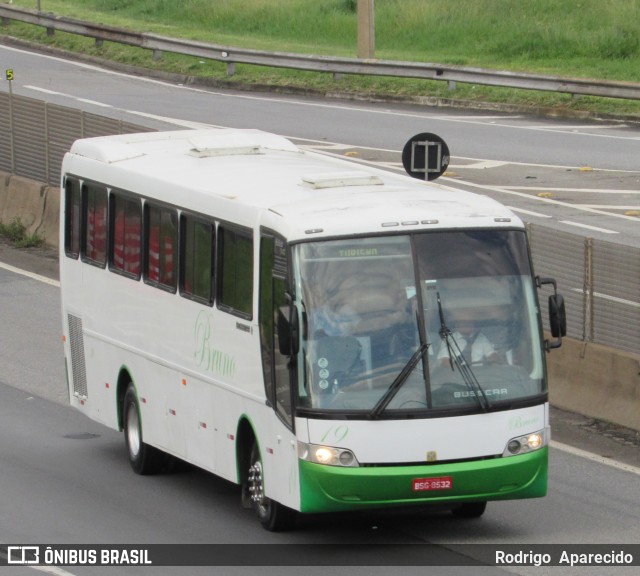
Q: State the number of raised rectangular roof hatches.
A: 2